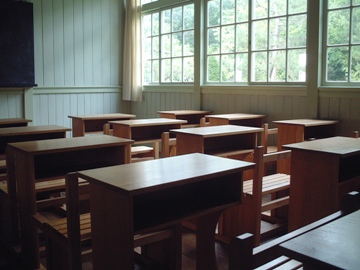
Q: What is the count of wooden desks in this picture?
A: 12